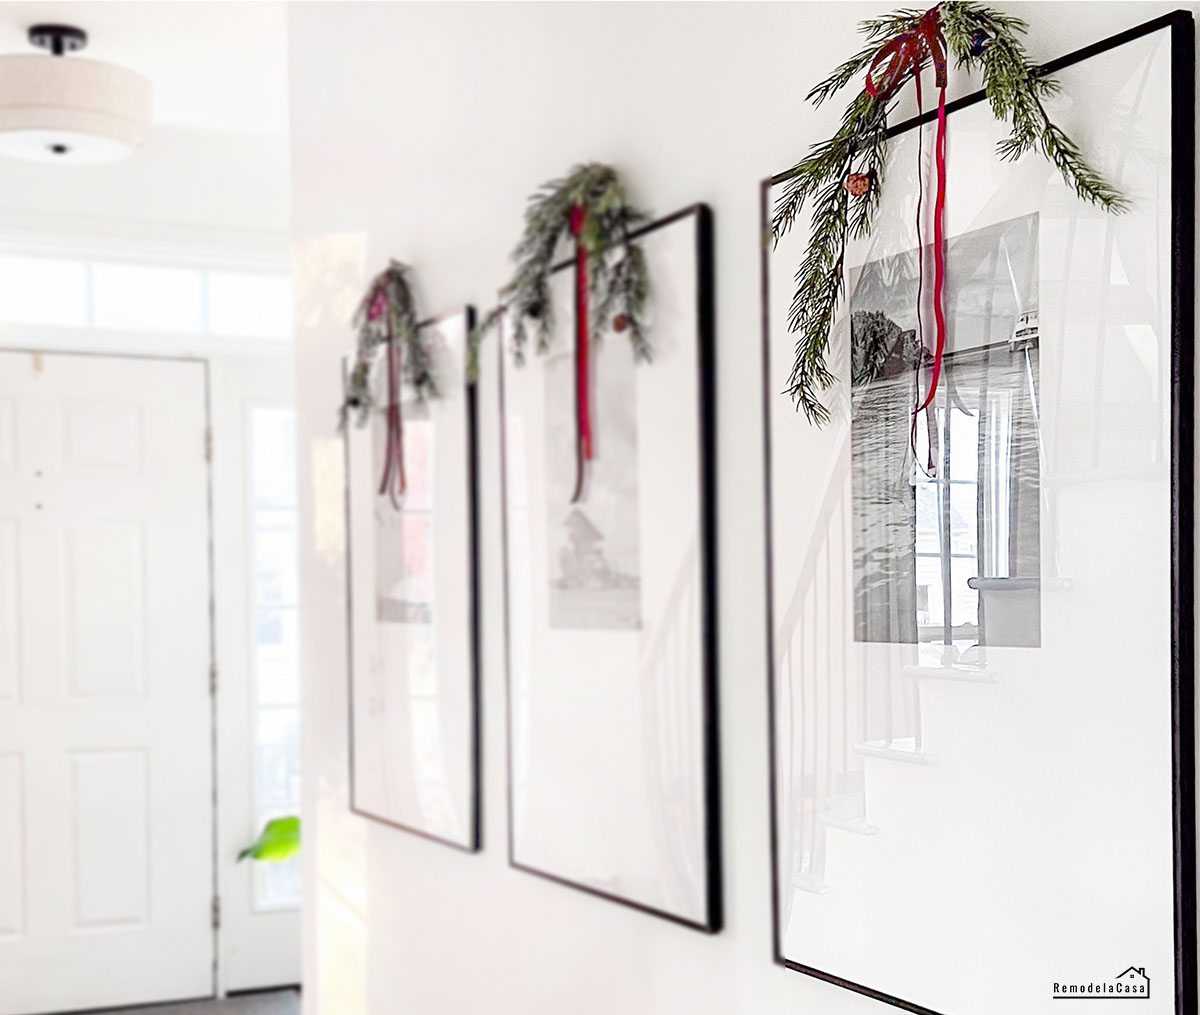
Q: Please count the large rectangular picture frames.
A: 3